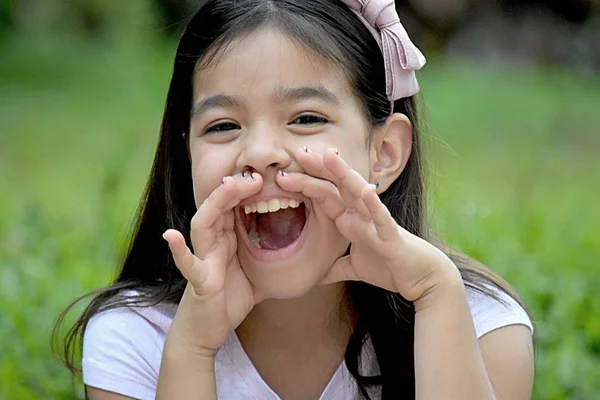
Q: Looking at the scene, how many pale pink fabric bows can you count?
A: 1